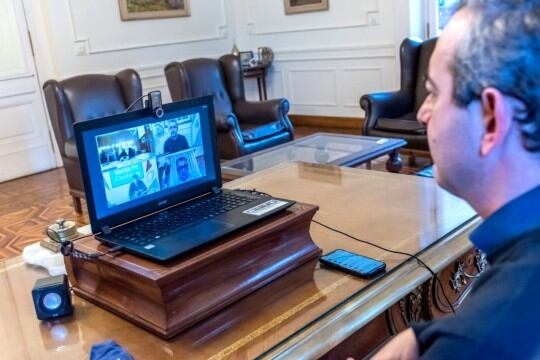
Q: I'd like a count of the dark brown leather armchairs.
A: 3